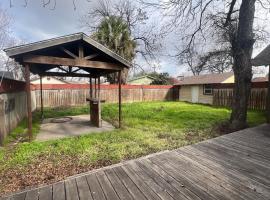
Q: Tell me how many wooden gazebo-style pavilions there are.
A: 1